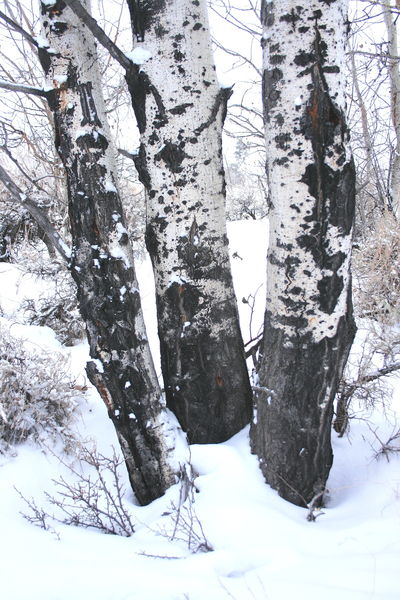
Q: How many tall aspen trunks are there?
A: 3